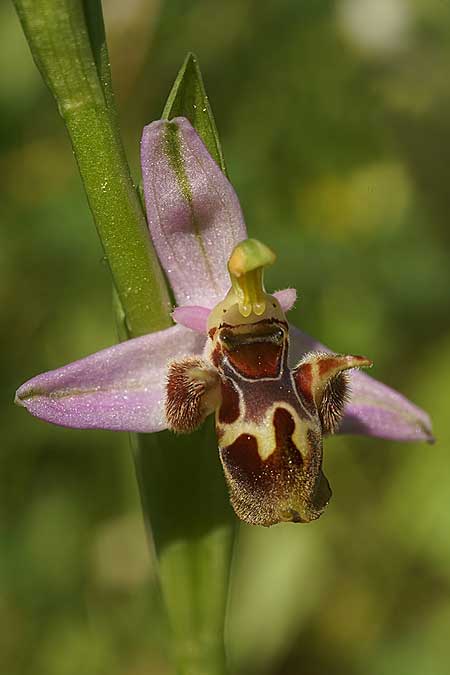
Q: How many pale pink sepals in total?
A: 3